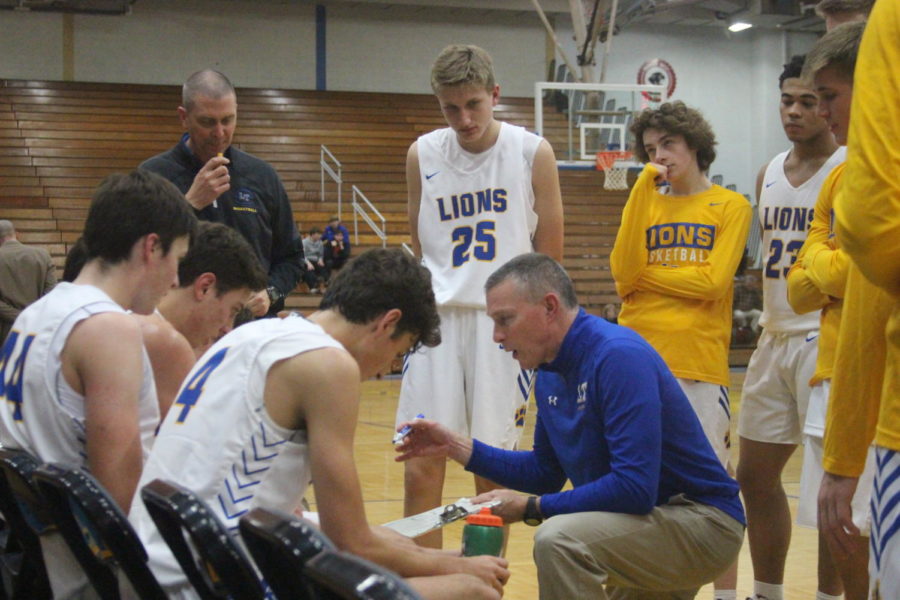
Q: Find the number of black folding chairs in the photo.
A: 5